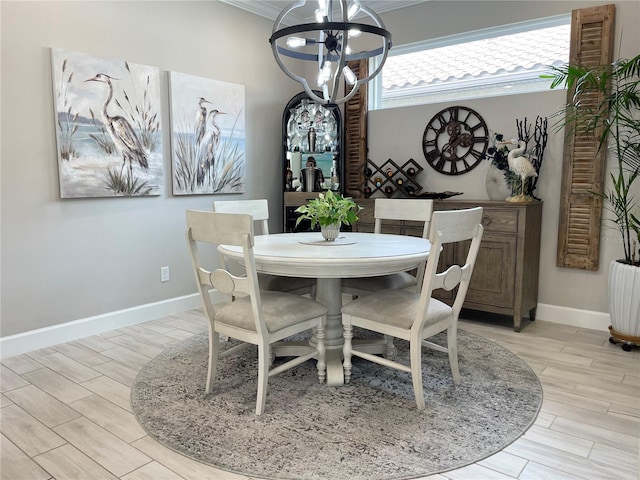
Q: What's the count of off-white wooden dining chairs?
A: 4